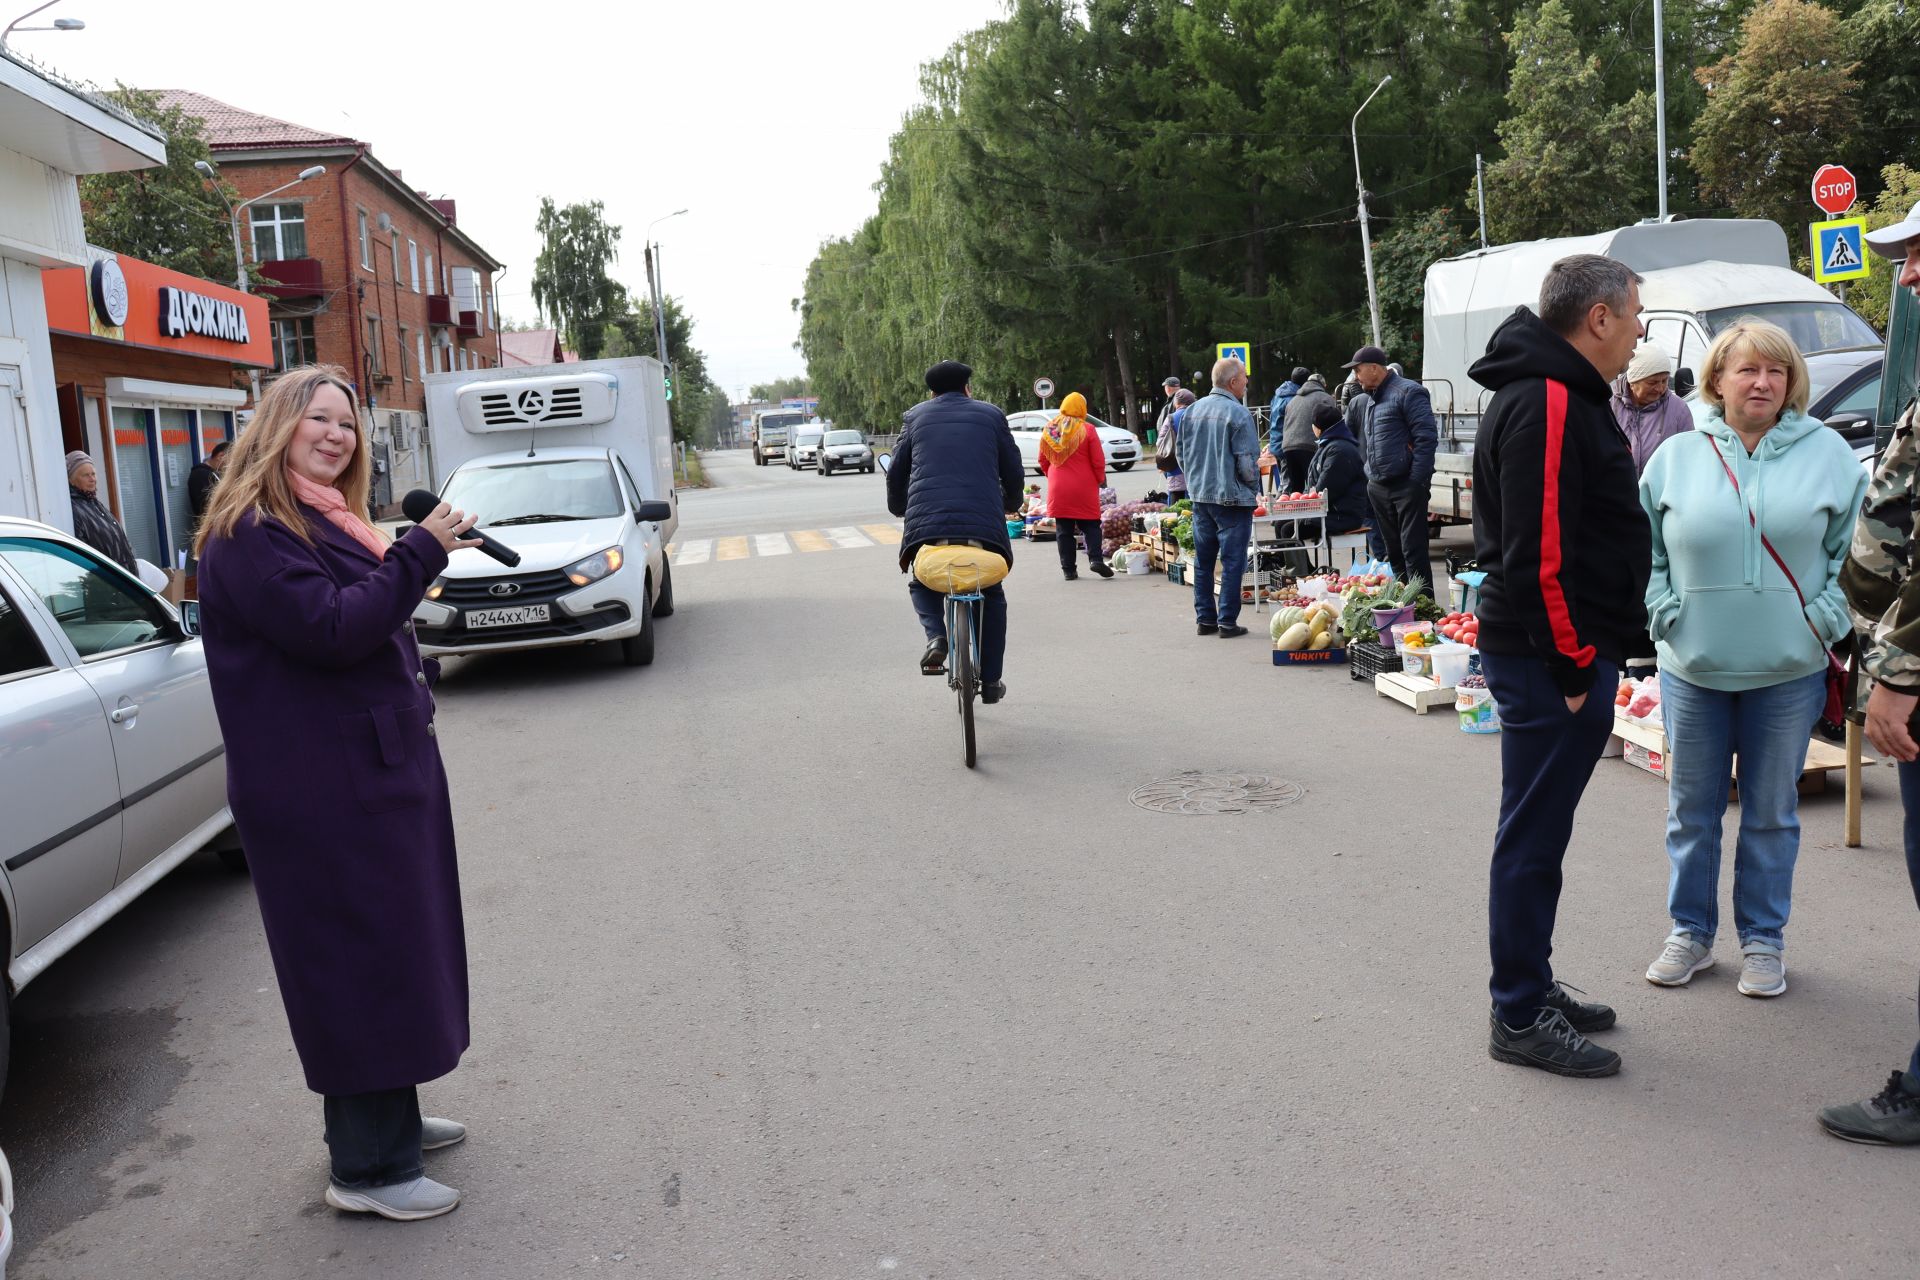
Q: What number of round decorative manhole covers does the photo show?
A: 1